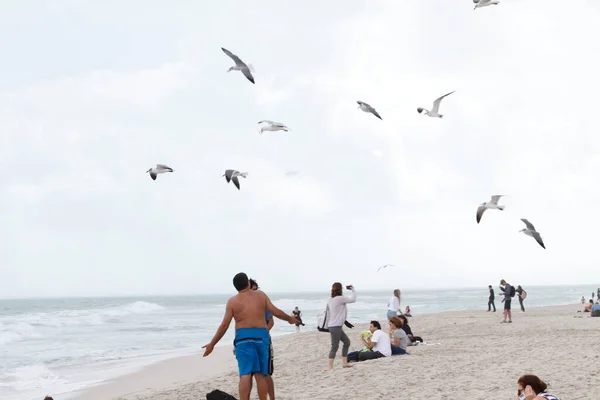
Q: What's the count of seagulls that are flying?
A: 10